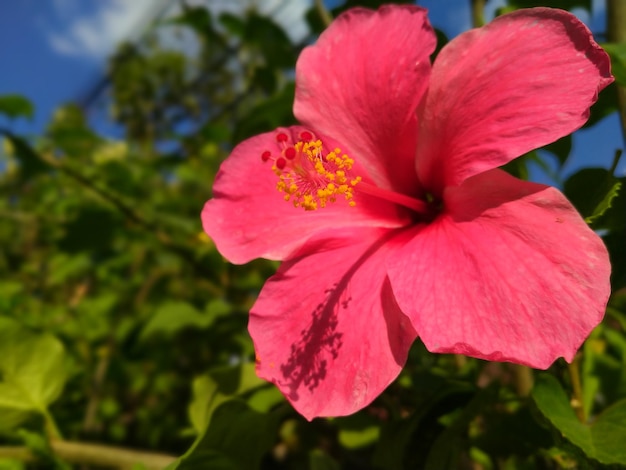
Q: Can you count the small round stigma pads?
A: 5